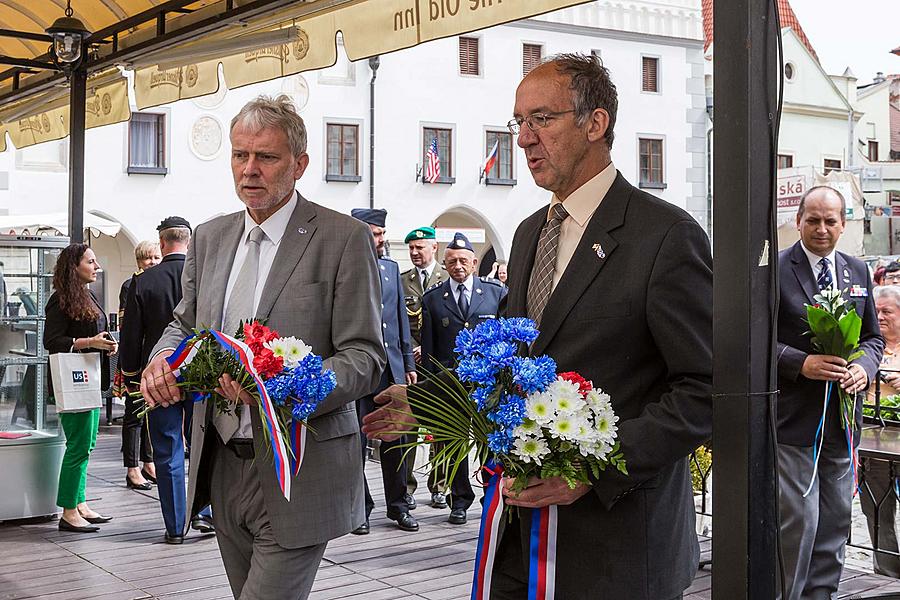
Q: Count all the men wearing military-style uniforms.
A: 4